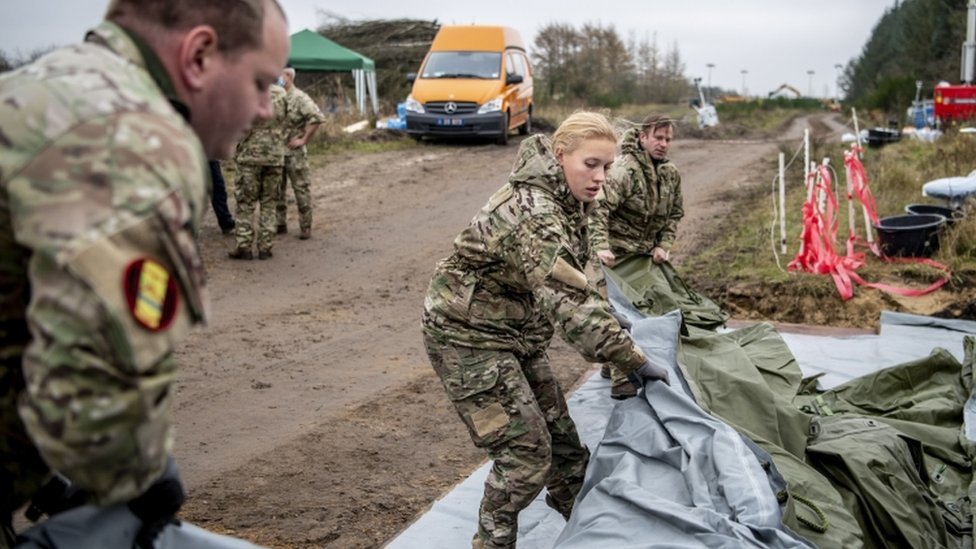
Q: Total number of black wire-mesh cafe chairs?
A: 0